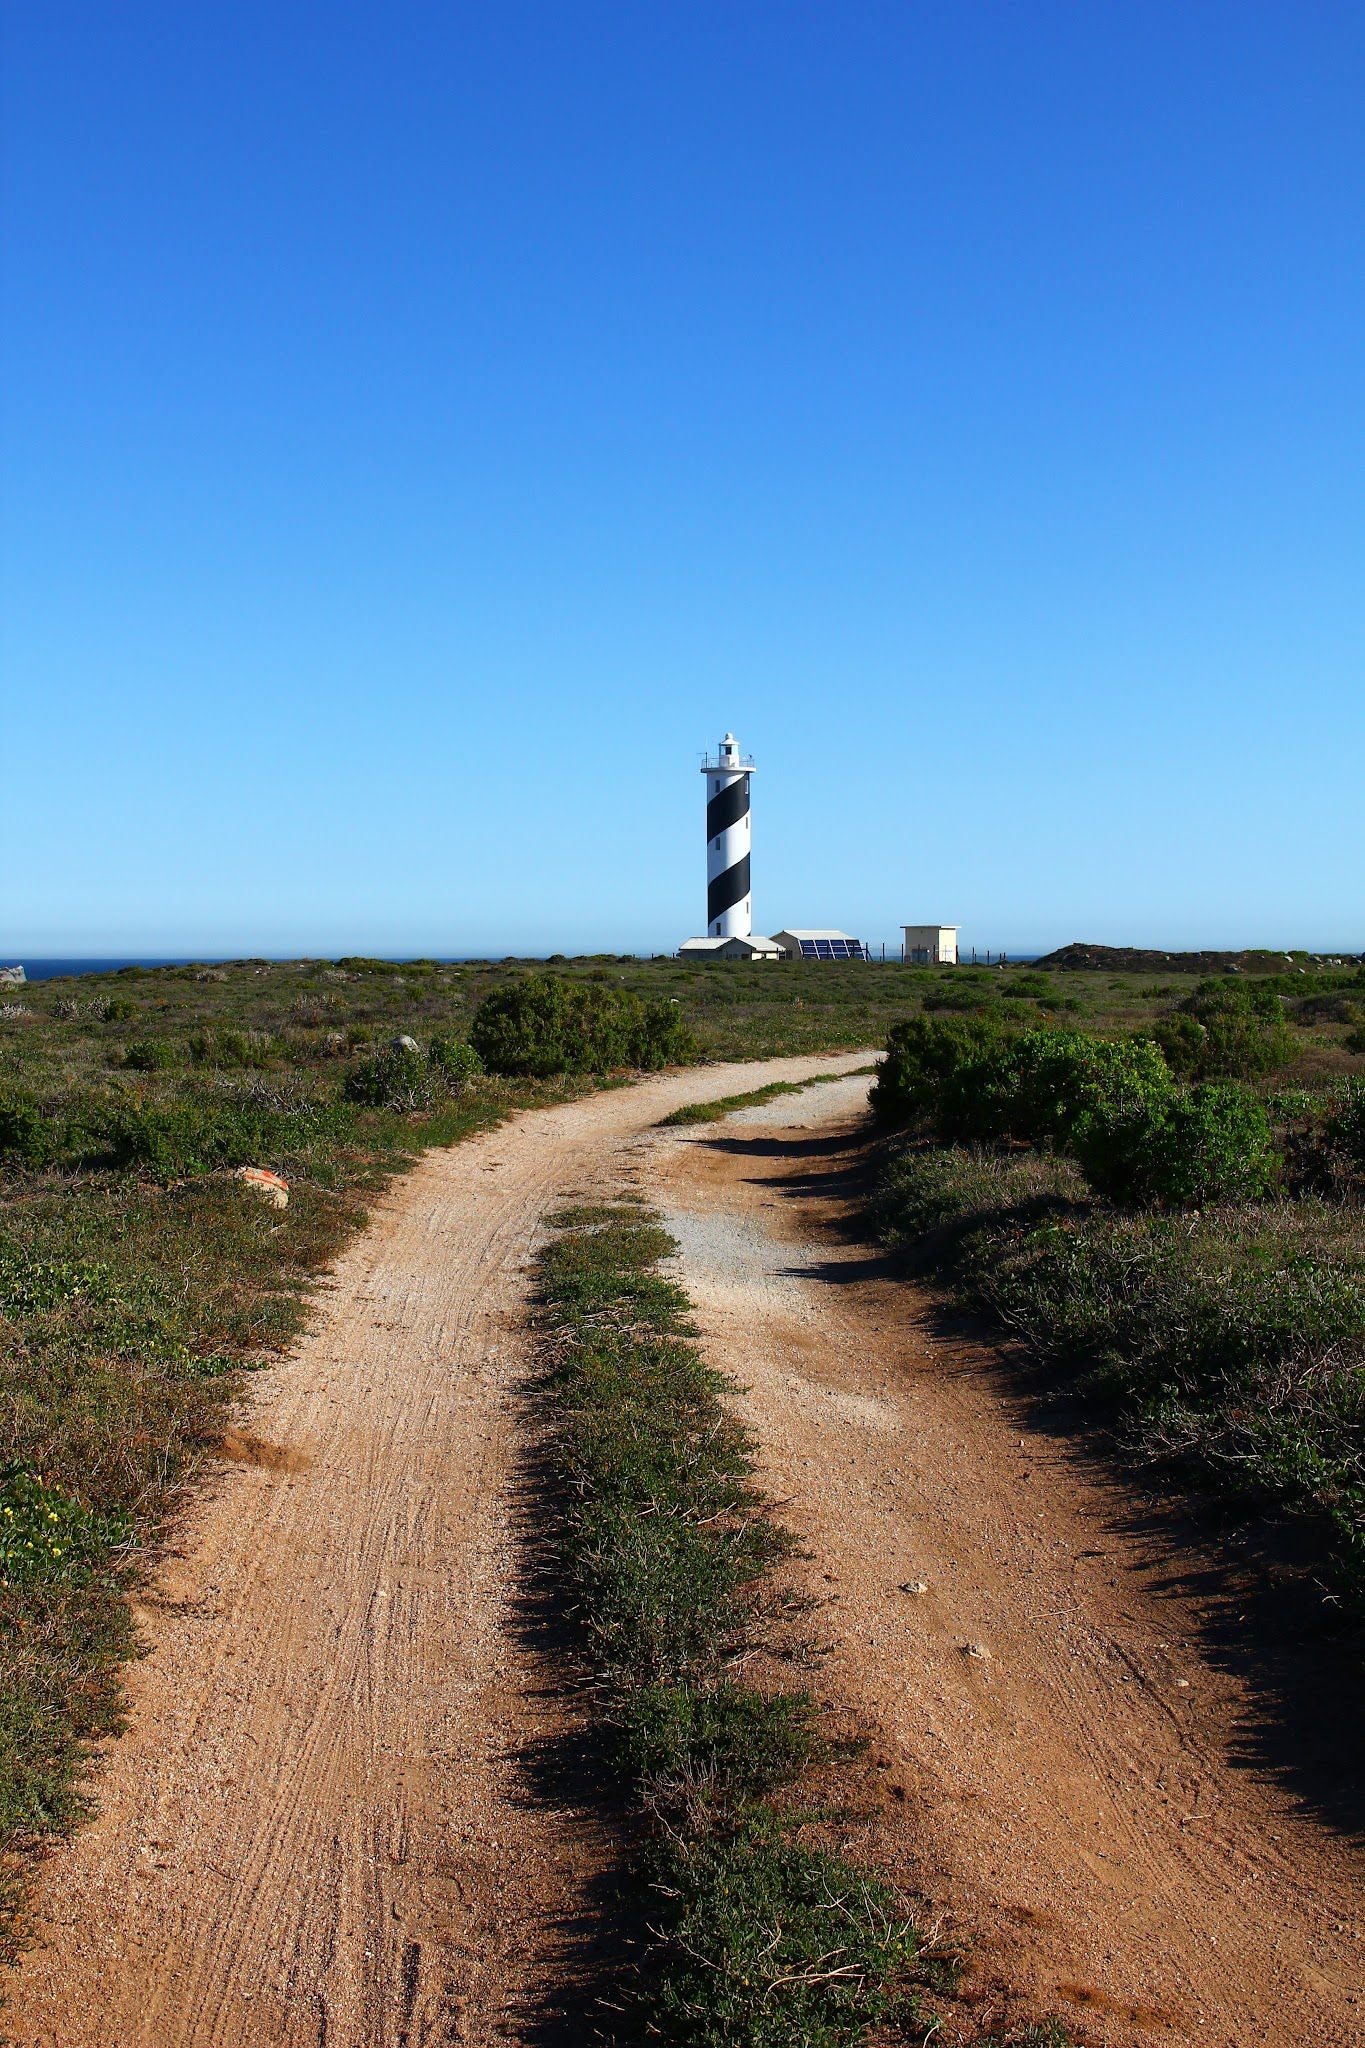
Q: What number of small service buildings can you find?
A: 3